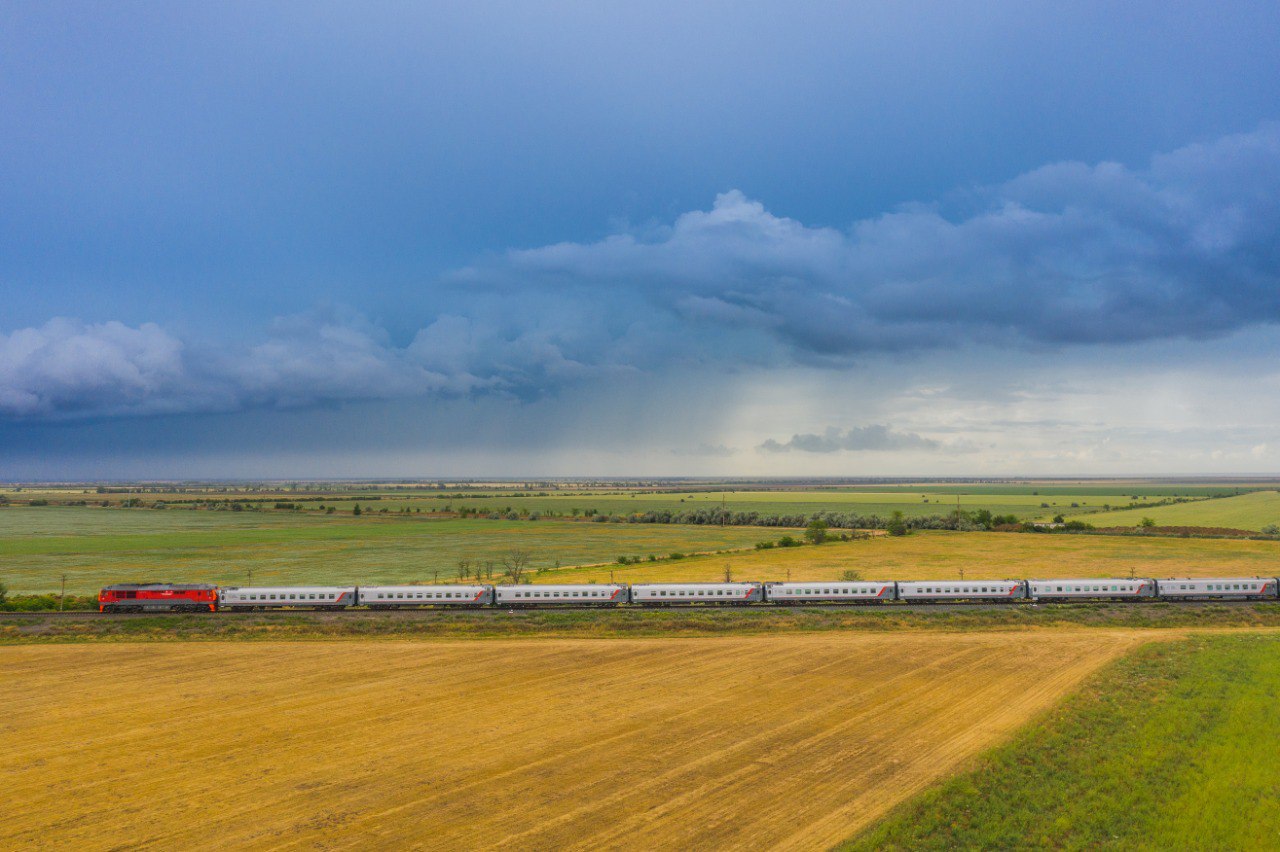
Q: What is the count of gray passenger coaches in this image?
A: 8